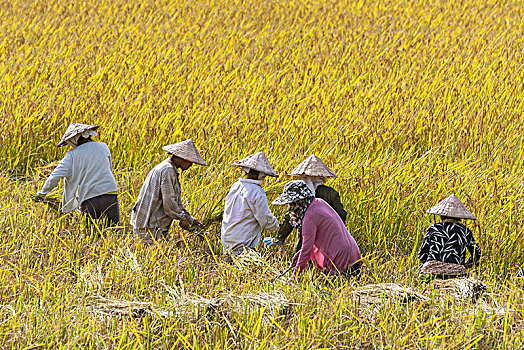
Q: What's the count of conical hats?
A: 5